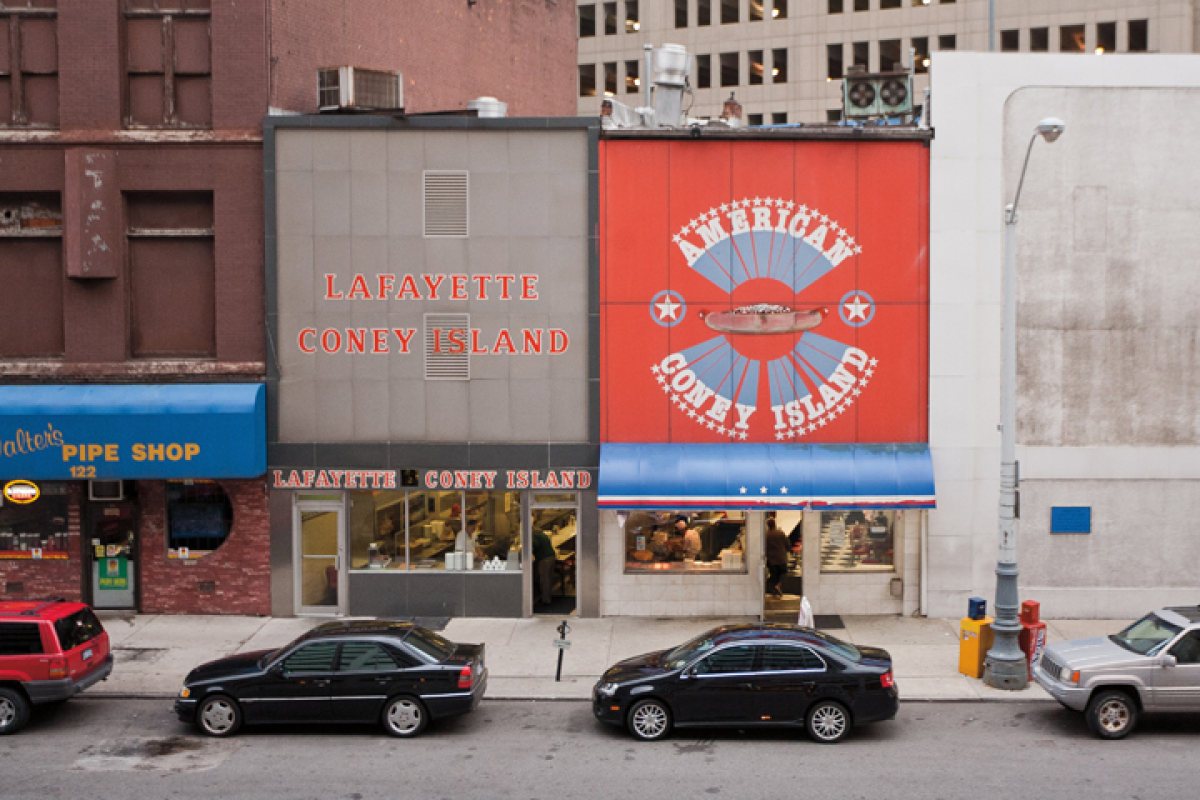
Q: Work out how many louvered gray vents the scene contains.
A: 2